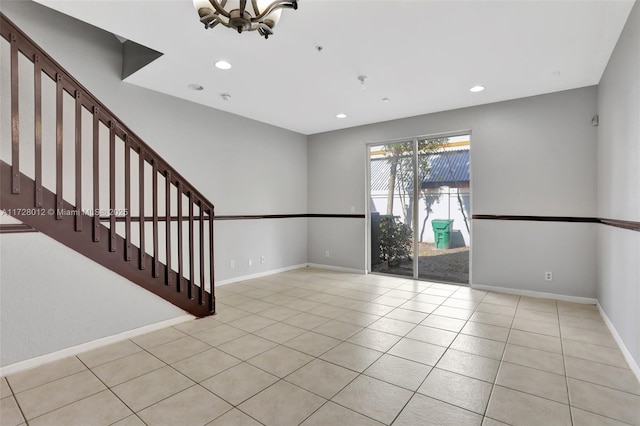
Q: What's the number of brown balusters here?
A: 14